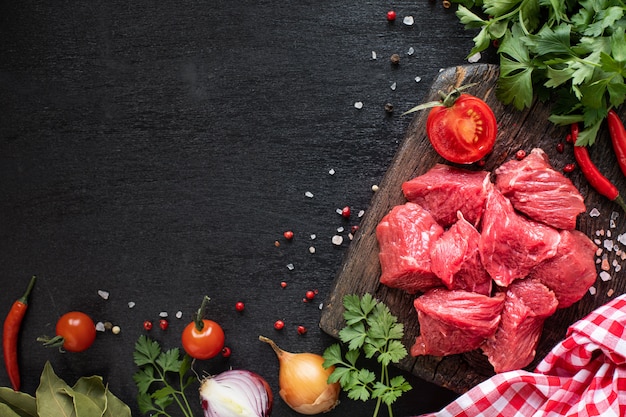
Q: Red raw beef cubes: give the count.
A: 8